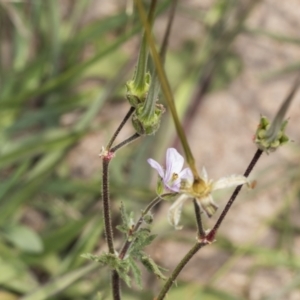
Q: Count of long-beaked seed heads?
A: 4